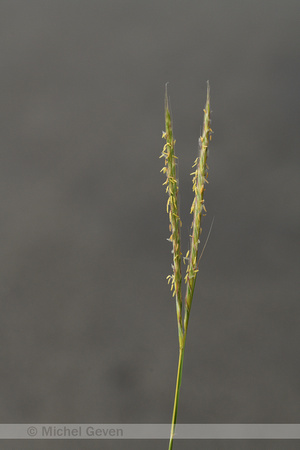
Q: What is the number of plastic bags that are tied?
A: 0